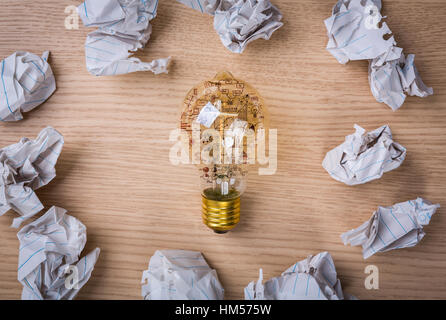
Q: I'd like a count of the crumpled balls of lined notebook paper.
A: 10